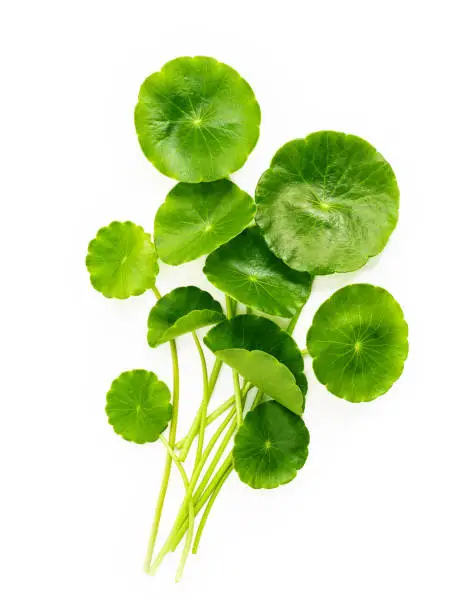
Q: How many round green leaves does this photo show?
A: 10